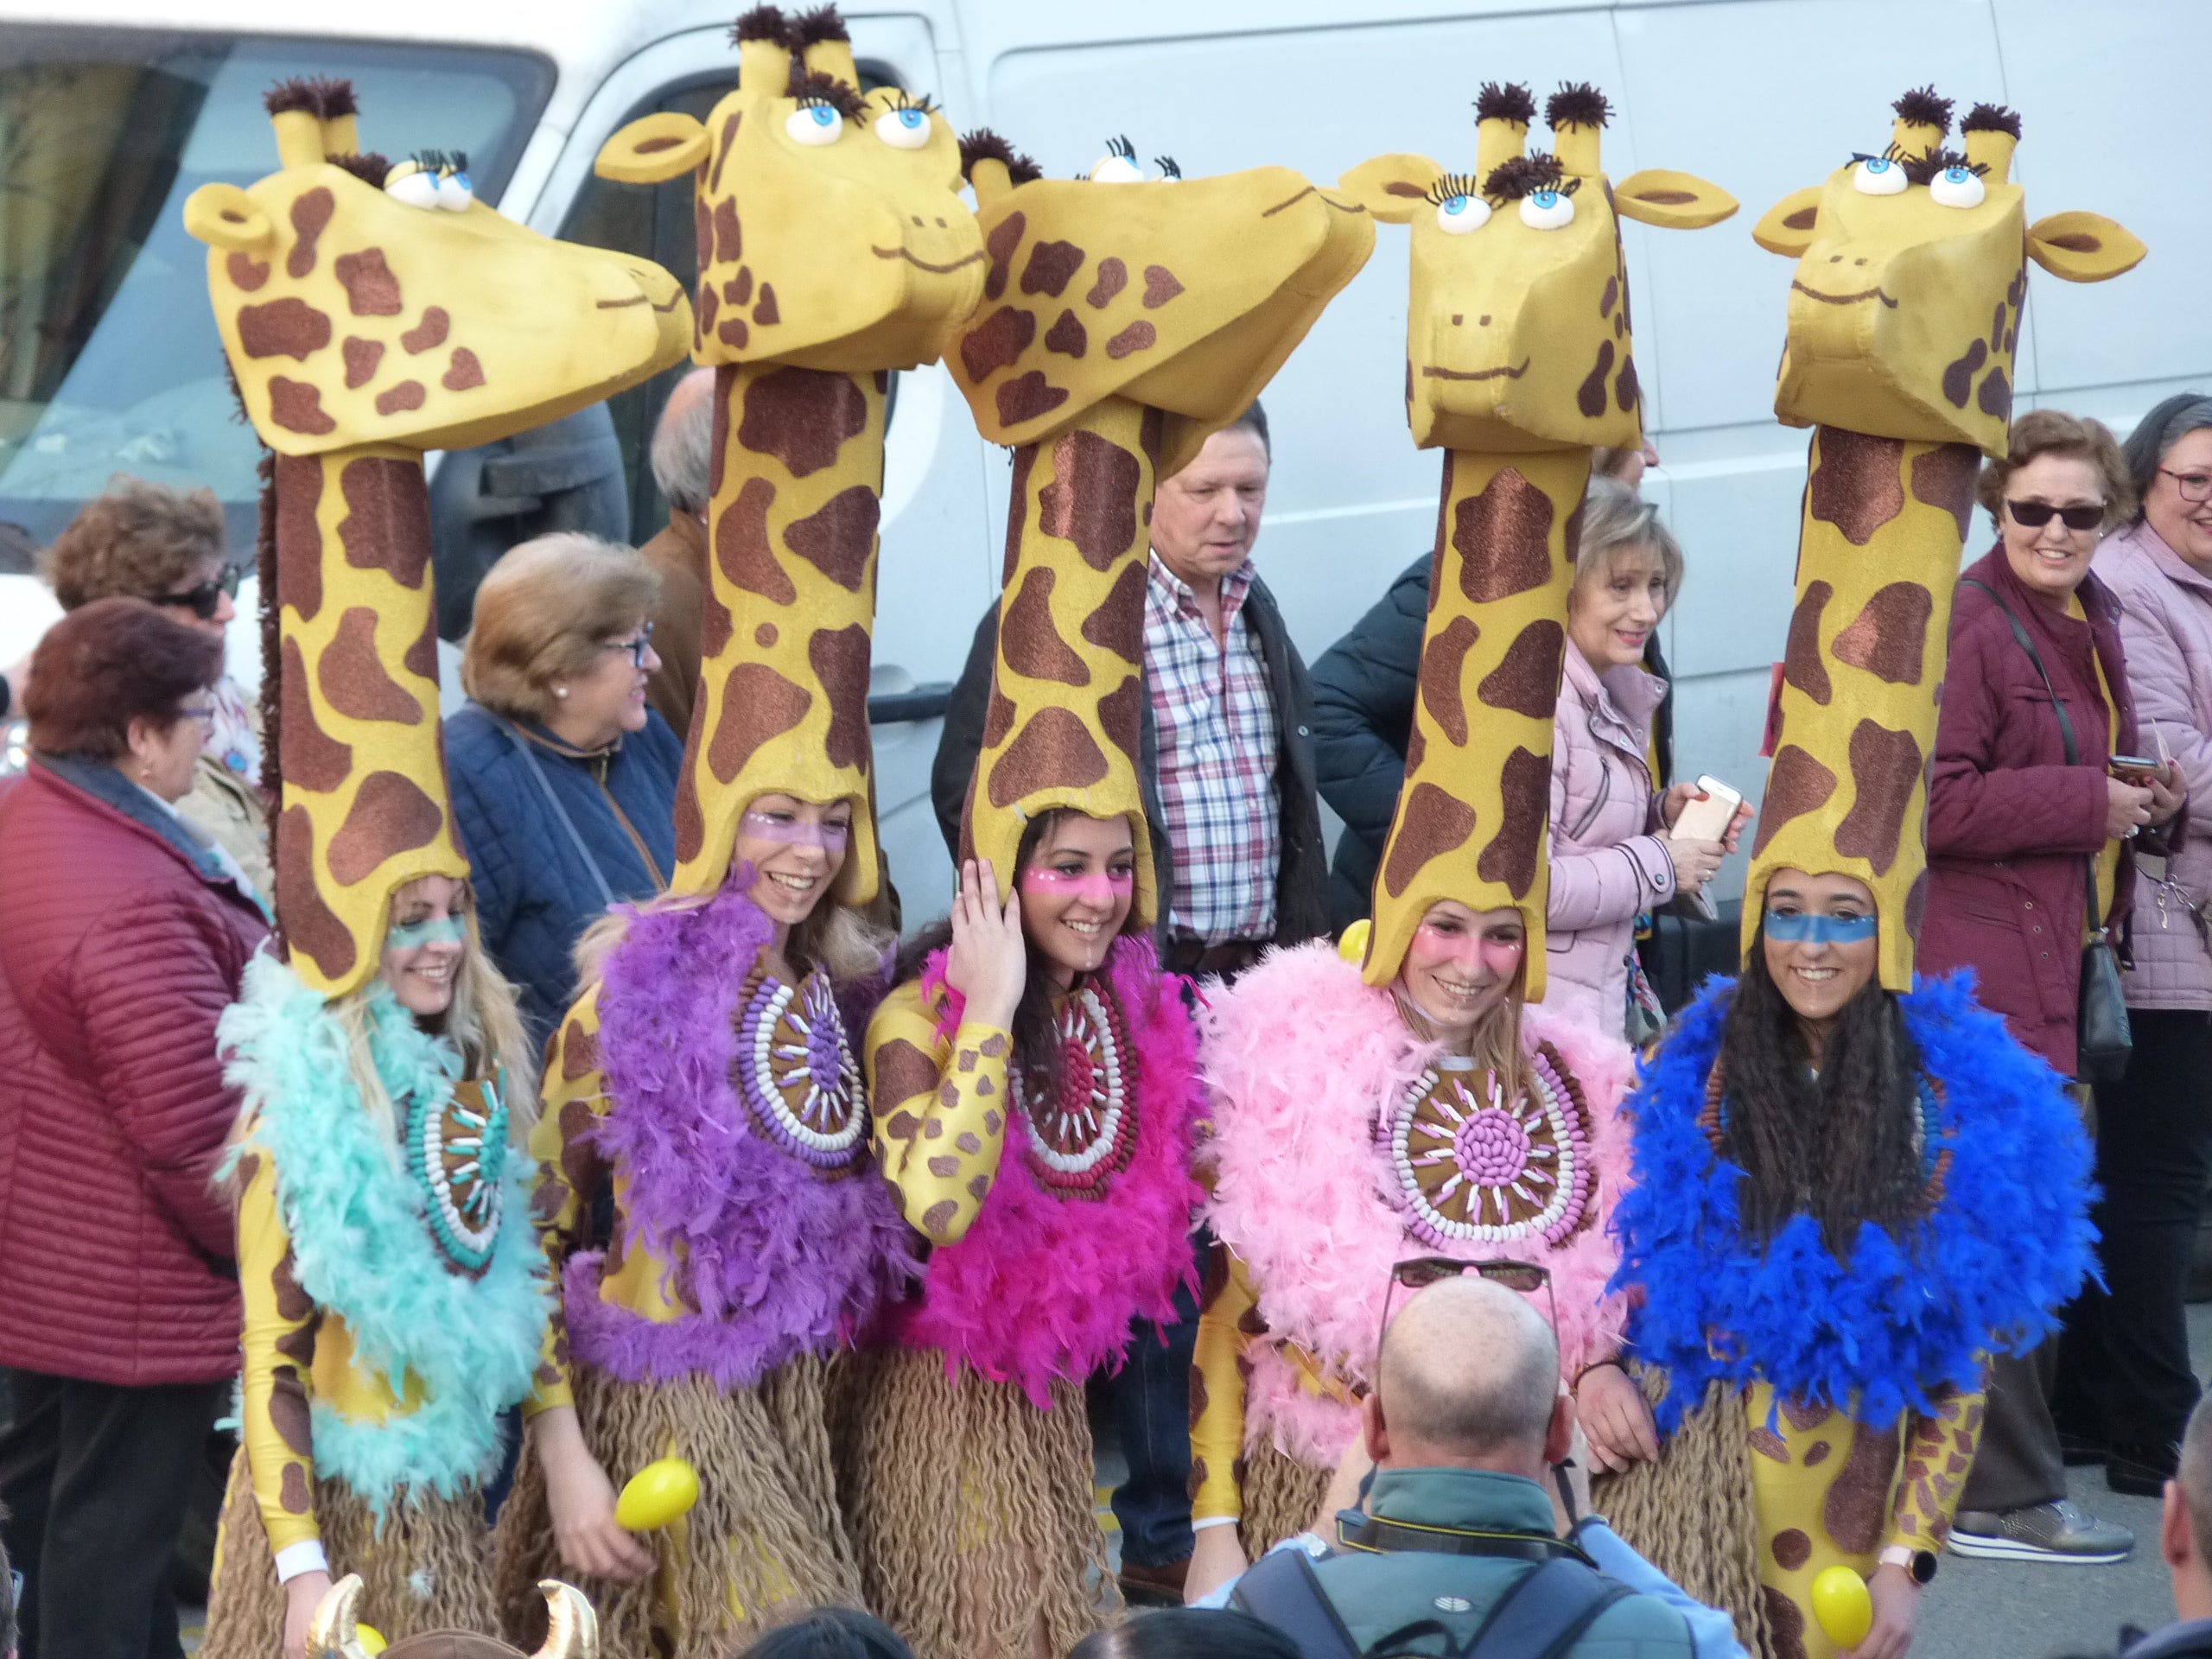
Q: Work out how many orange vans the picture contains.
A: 0